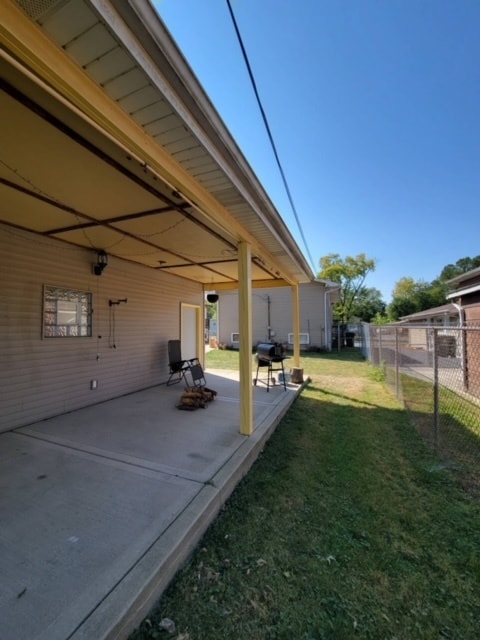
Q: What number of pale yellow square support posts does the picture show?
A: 2